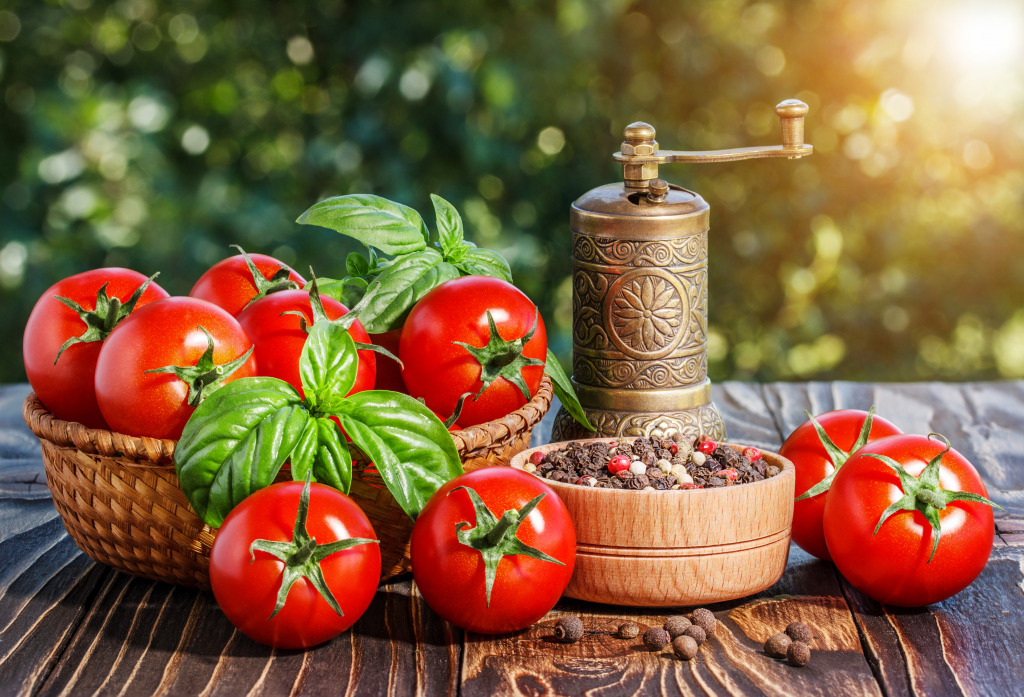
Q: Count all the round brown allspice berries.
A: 10